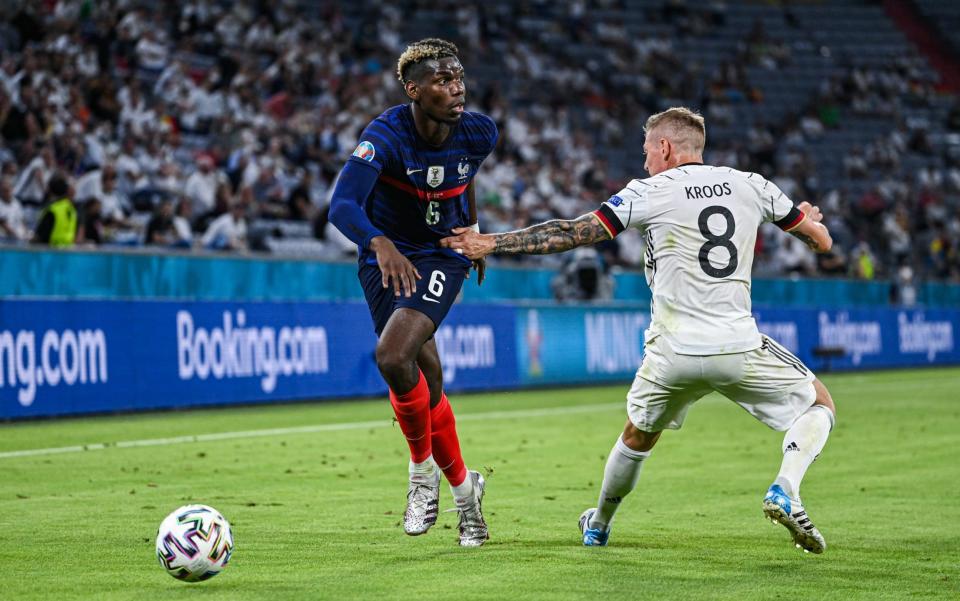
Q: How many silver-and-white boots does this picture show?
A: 2